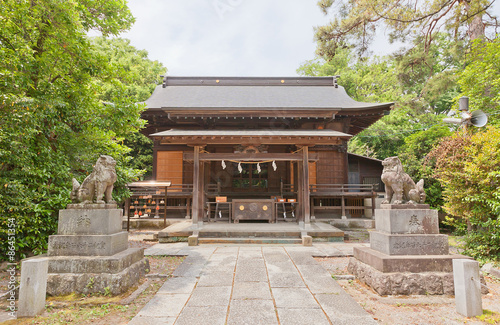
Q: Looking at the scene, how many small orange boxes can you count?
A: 3